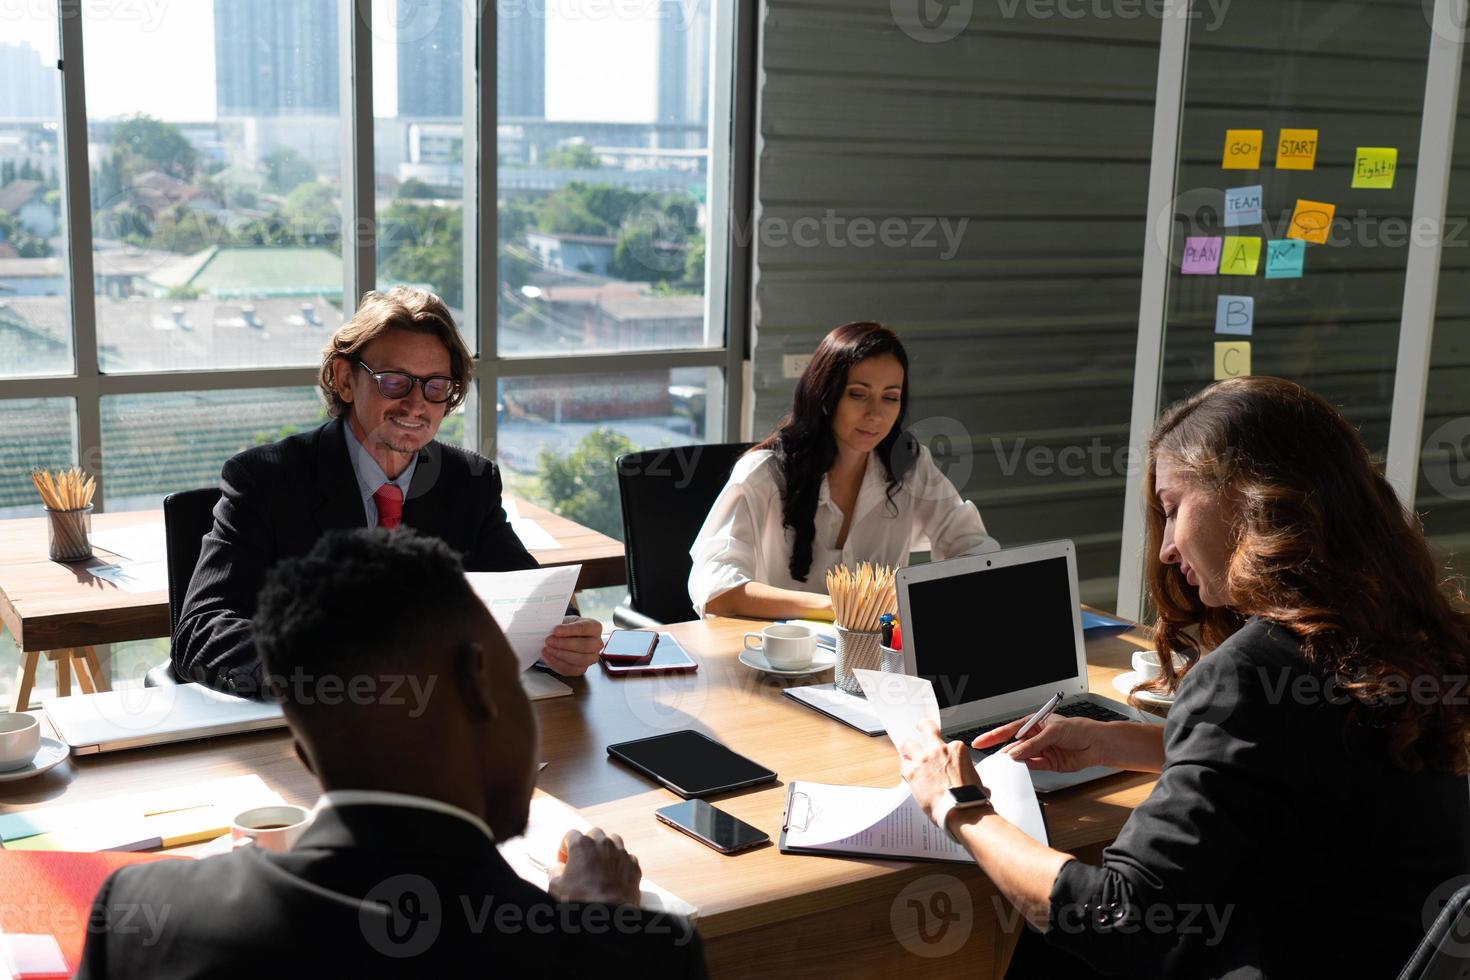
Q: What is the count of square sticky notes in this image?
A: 10